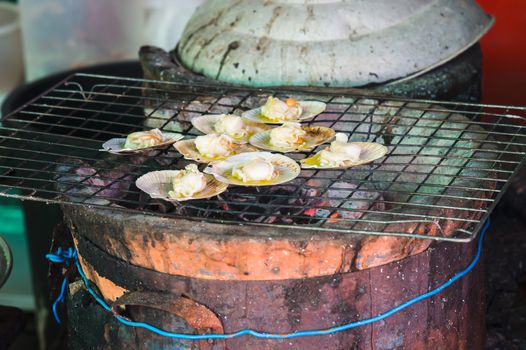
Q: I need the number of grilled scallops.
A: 8